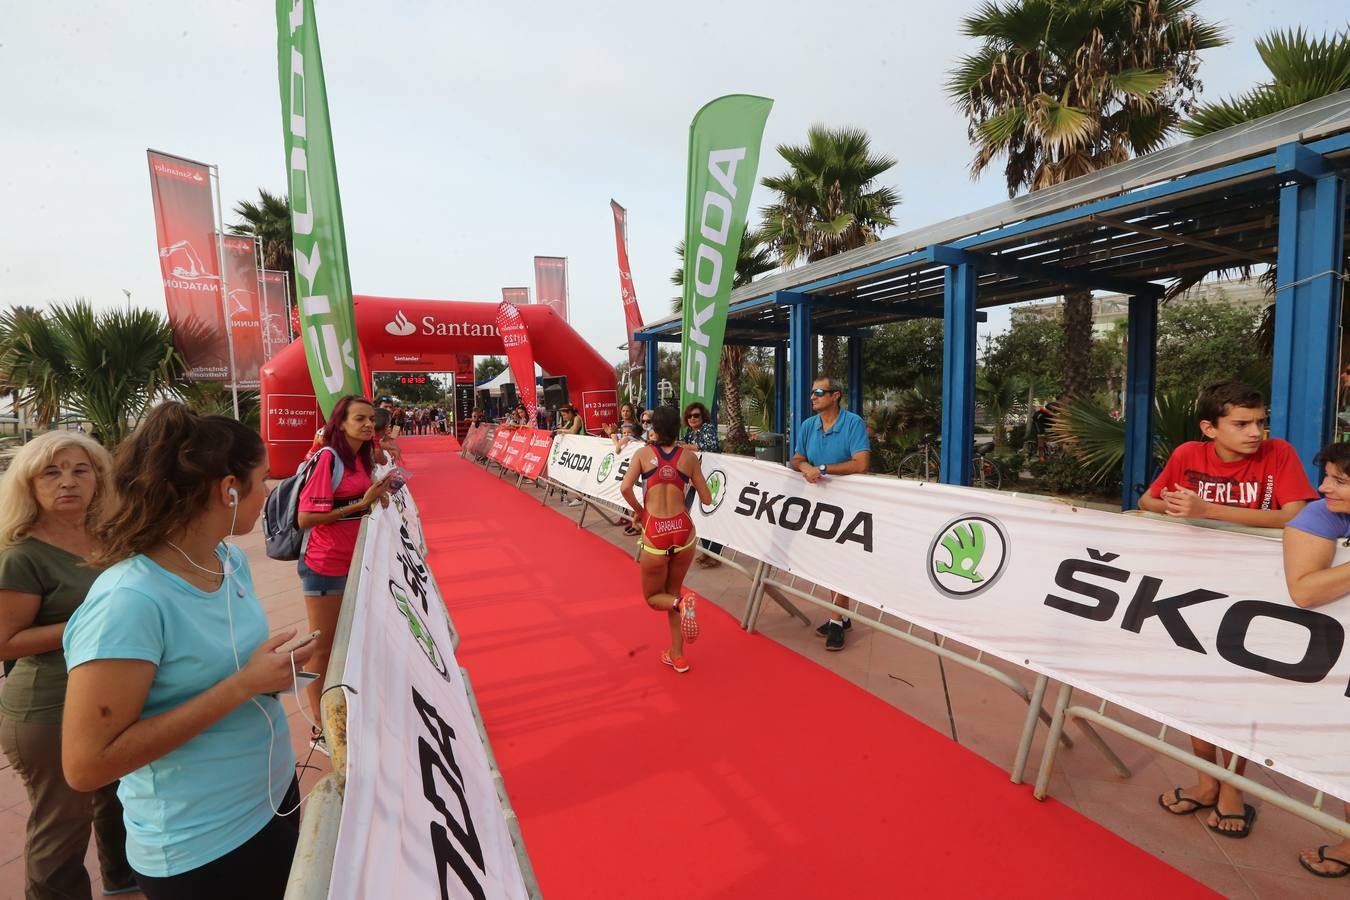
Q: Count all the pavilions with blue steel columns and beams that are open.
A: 1